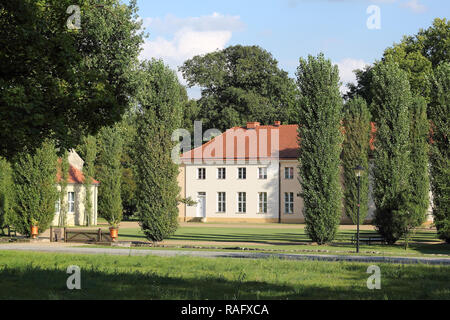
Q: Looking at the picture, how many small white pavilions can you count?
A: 1